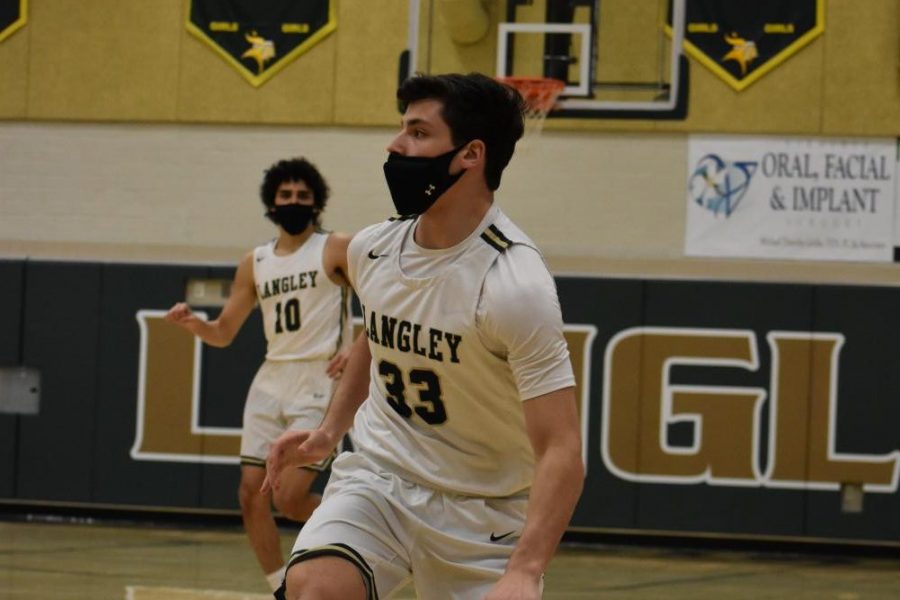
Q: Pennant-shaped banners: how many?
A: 3